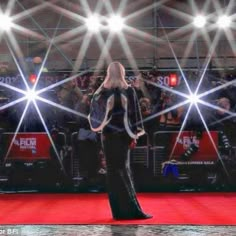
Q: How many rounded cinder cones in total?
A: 0